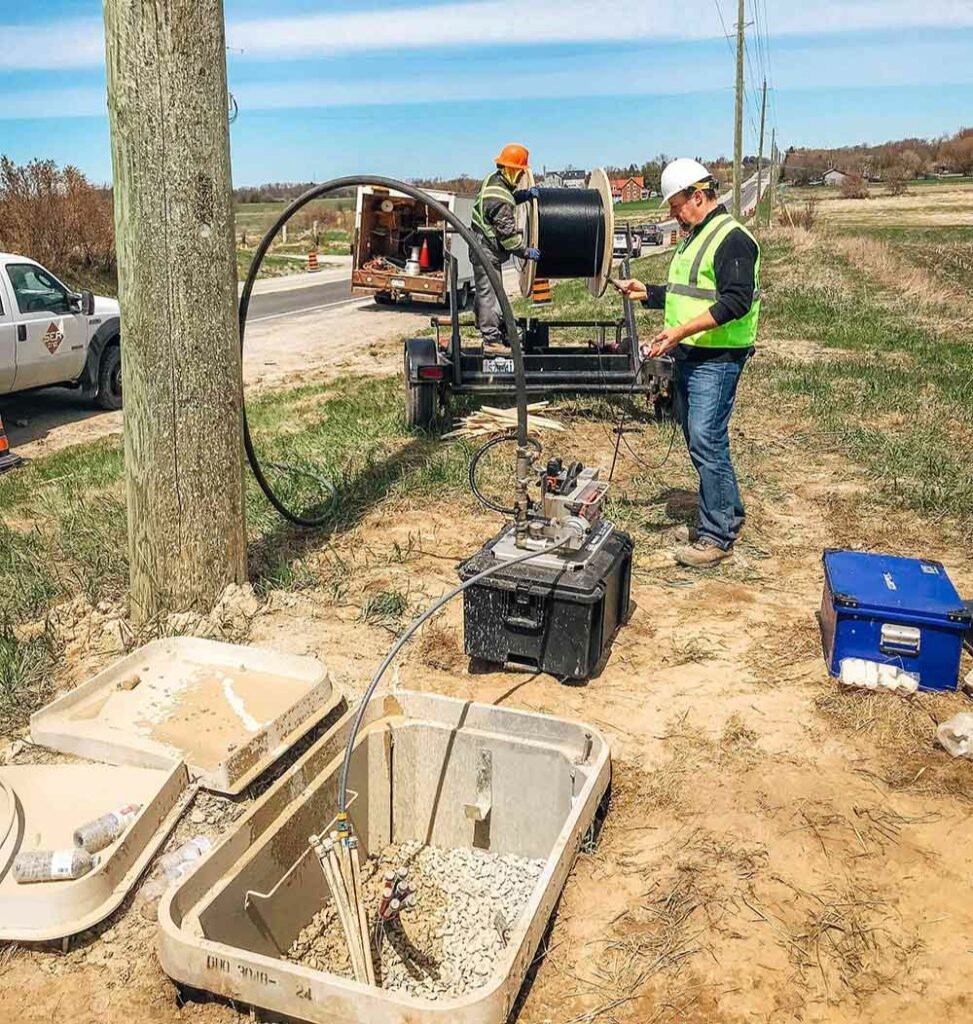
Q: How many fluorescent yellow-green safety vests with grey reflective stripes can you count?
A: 2